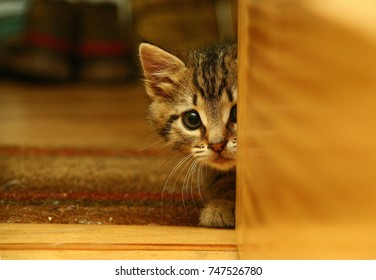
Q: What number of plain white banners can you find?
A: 1